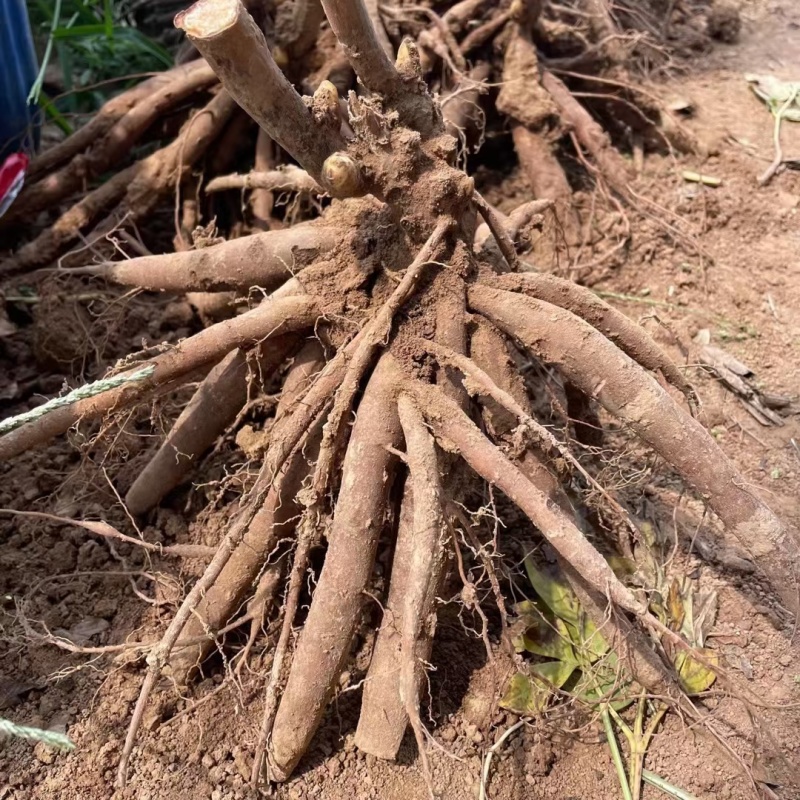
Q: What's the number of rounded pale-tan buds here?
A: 3